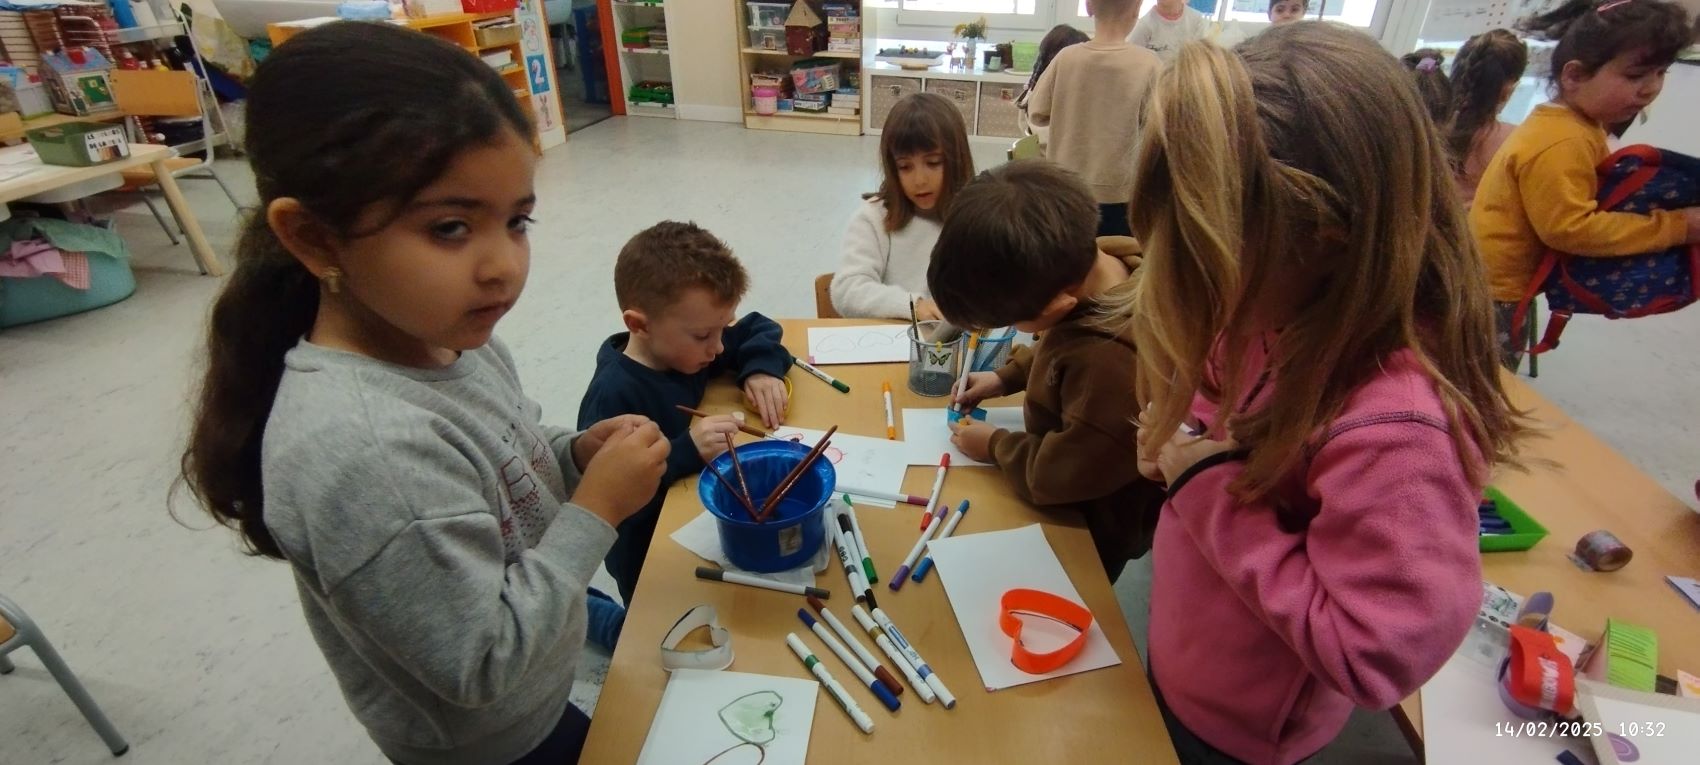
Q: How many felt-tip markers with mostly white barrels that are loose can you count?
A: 15